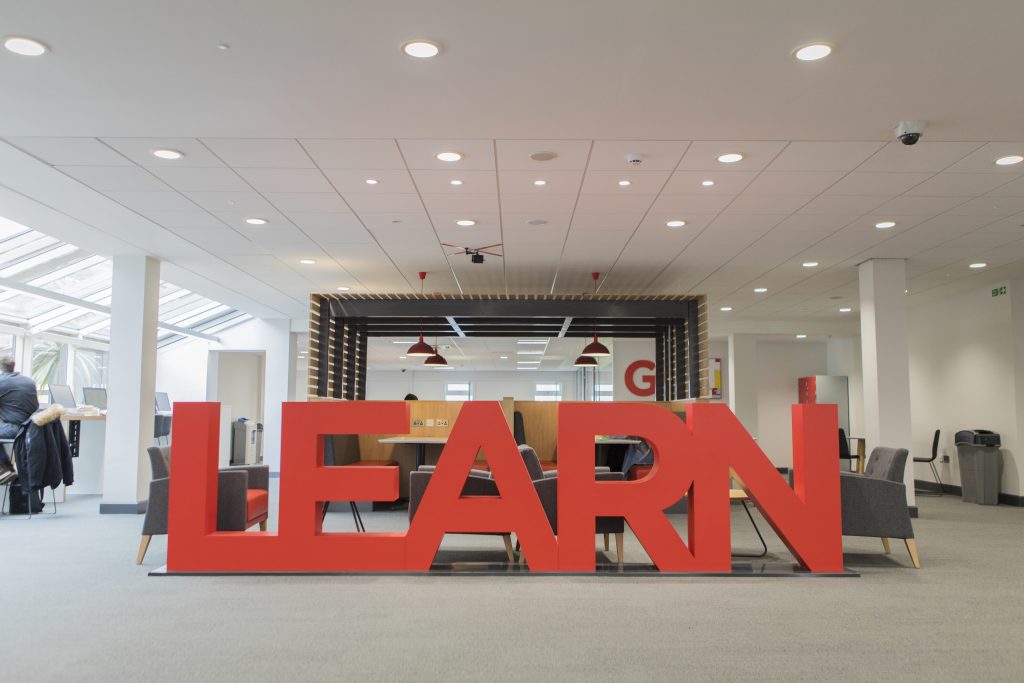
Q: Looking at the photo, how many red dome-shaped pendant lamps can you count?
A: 4